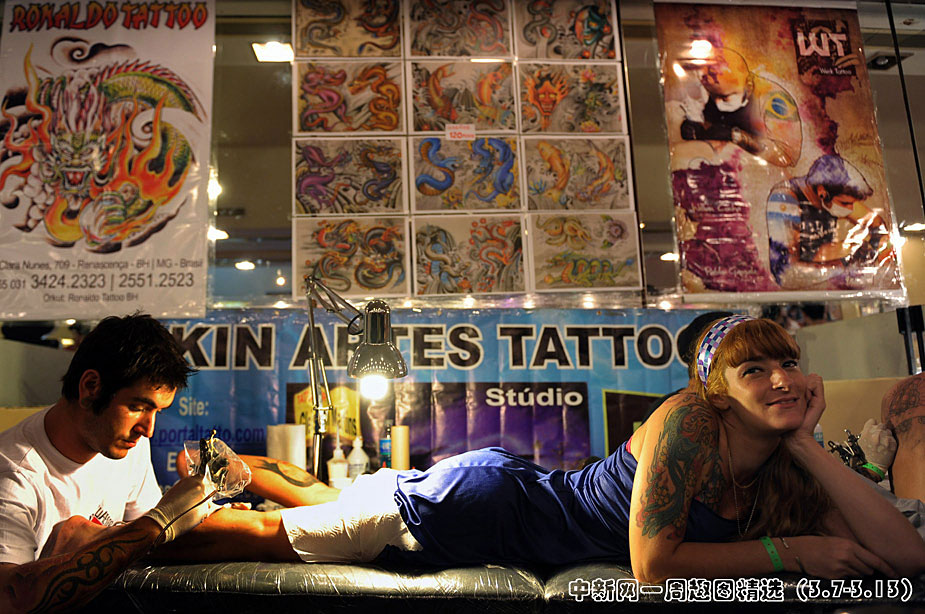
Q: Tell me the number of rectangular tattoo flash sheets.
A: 12